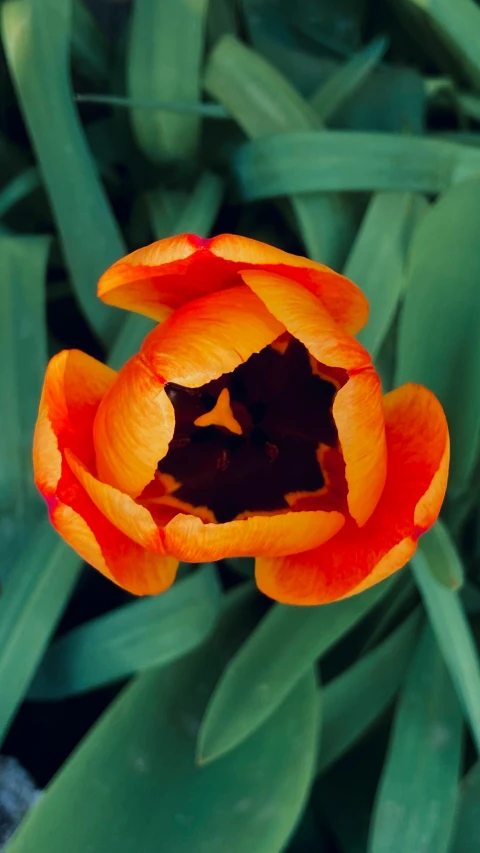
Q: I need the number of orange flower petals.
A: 6